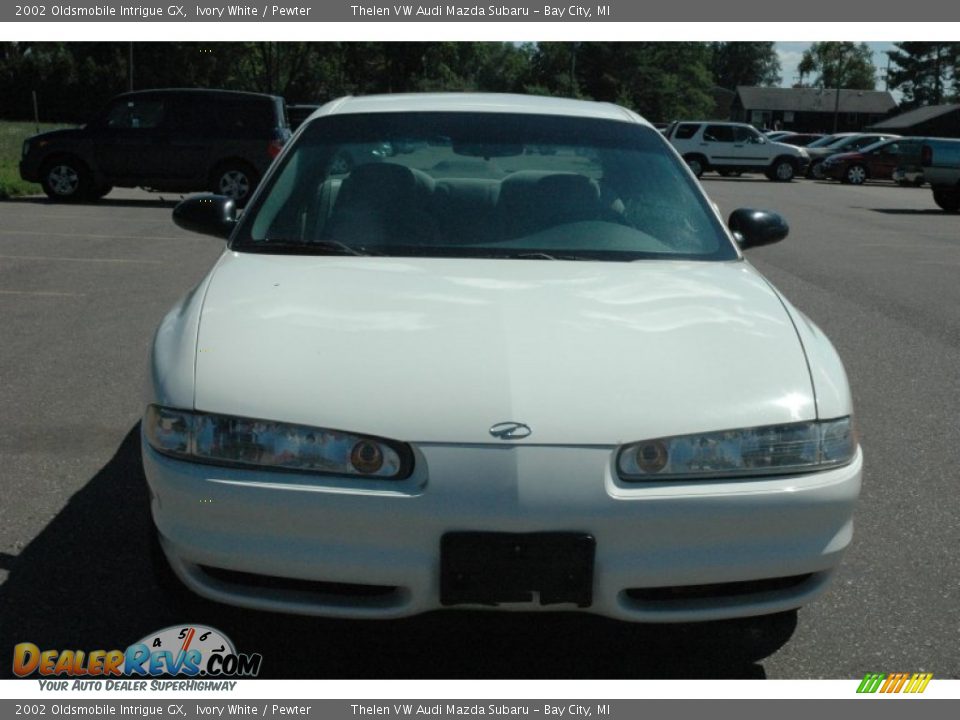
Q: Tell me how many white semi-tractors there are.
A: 0